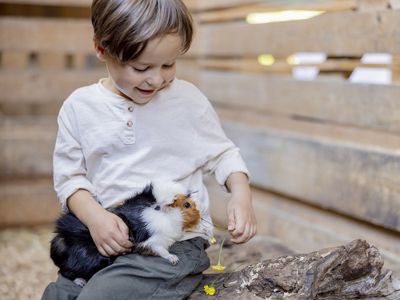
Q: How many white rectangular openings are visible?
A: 4